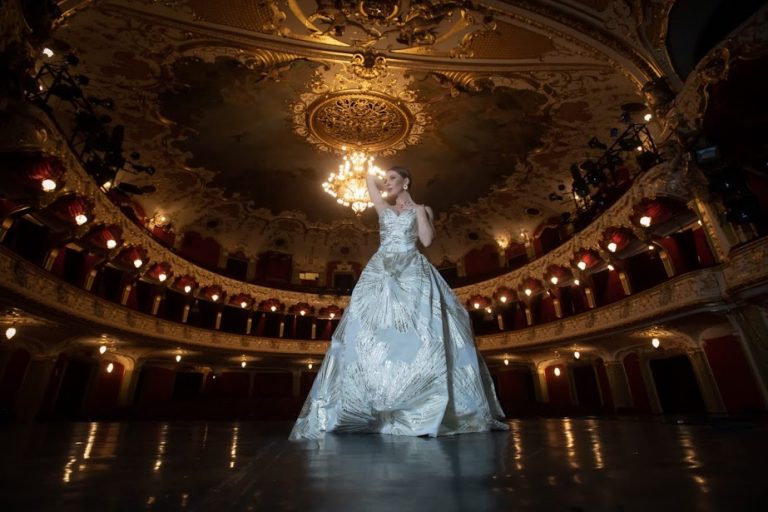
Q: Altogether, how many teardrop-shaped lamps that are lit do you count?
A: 10